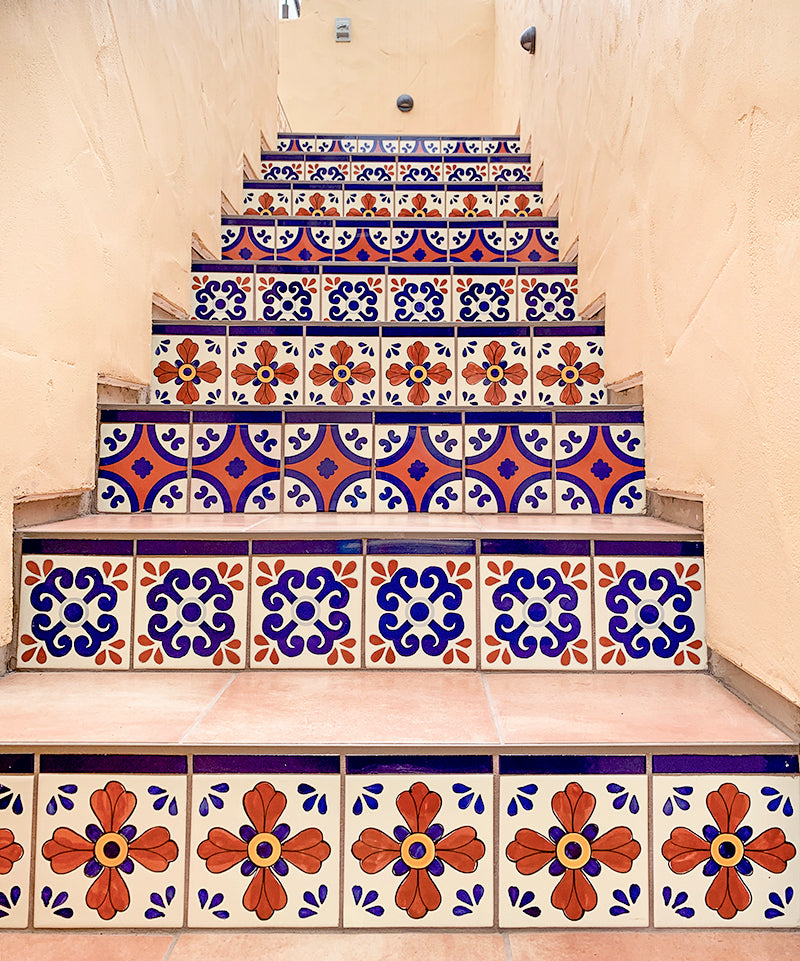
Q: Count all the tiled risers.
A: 9